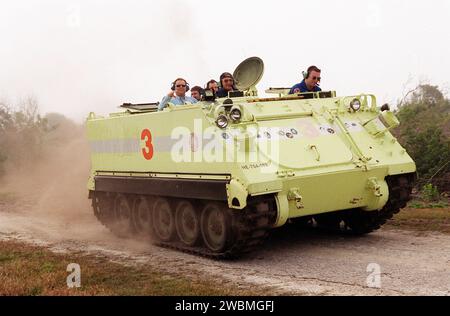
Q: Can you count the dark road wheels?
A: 5